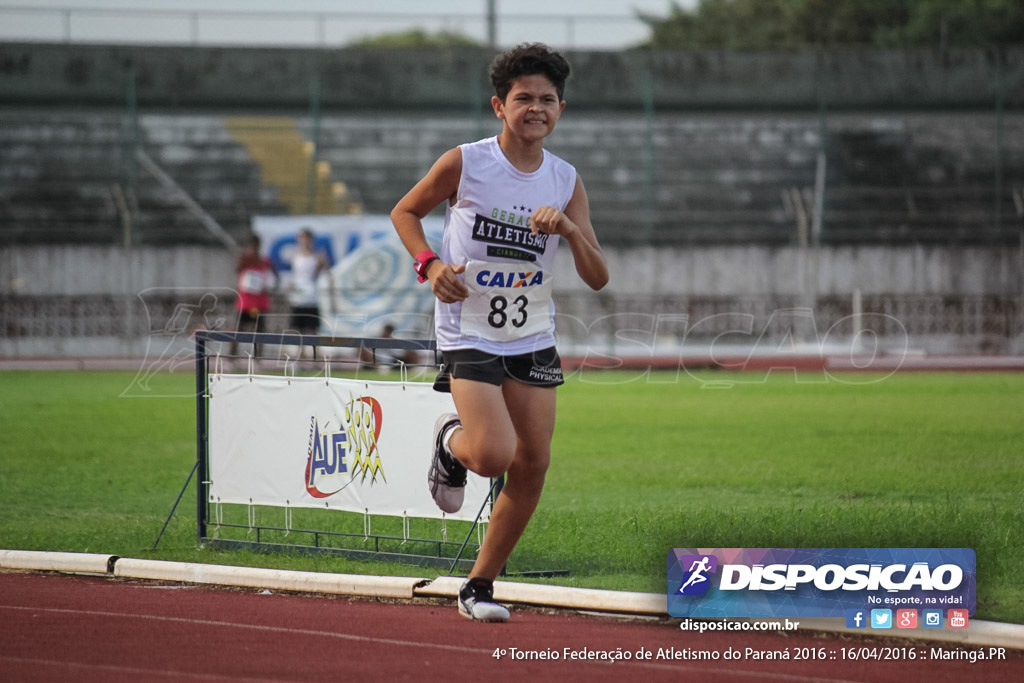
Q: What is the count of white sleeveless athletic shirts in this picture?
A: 2